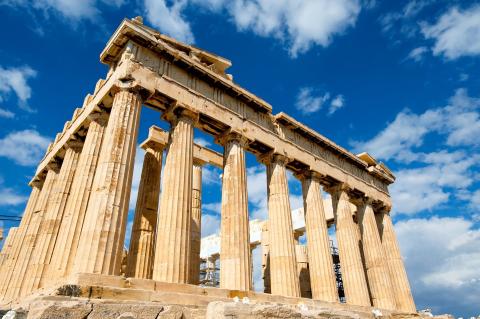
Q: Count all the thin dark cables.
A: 2